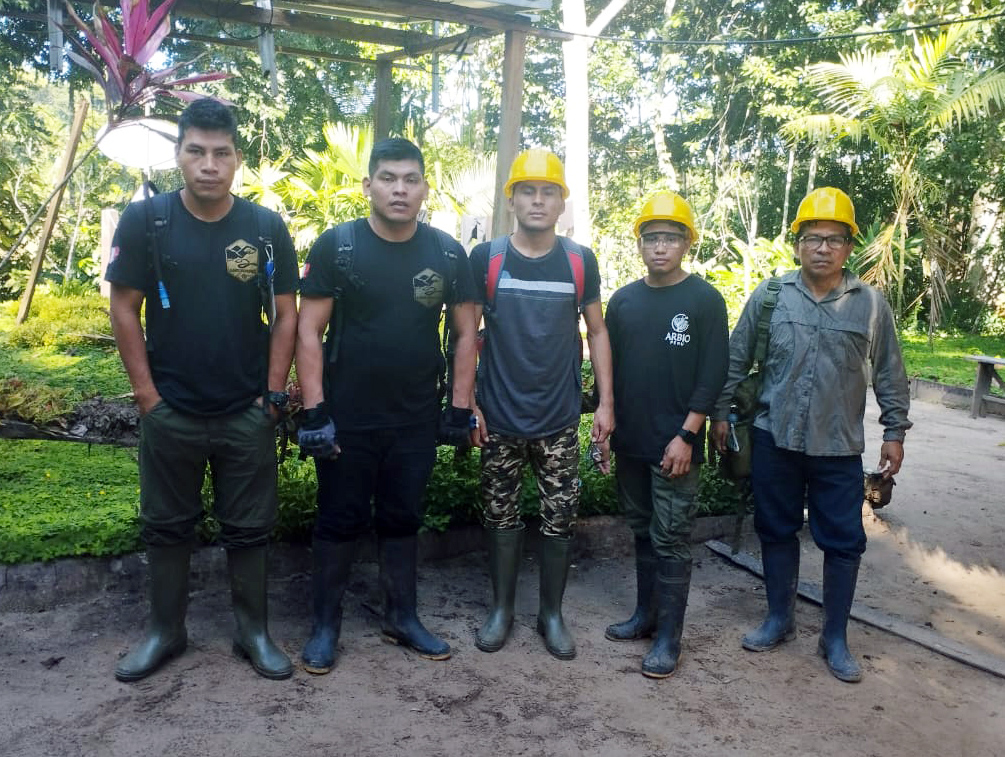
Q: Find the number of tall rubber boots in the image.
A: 10